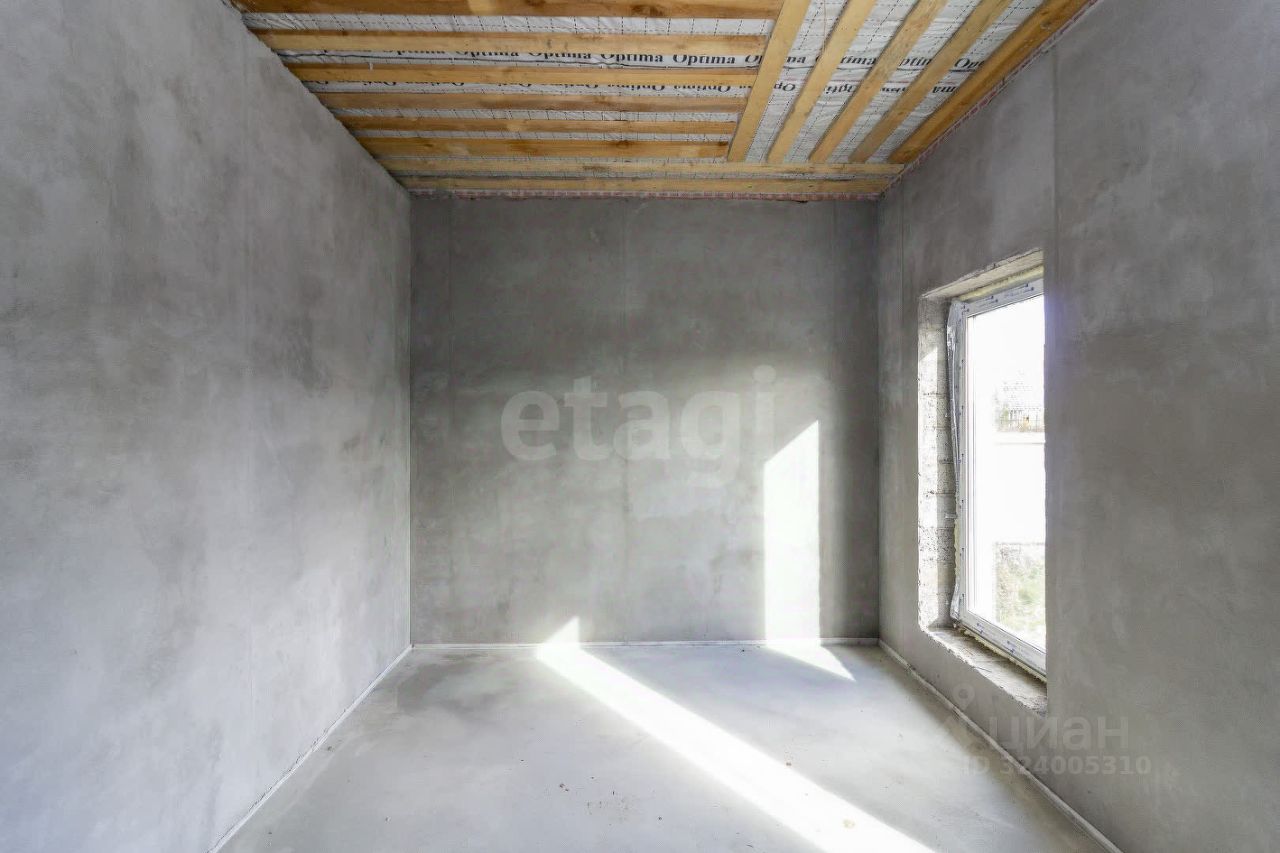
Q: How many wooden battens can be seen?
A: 13